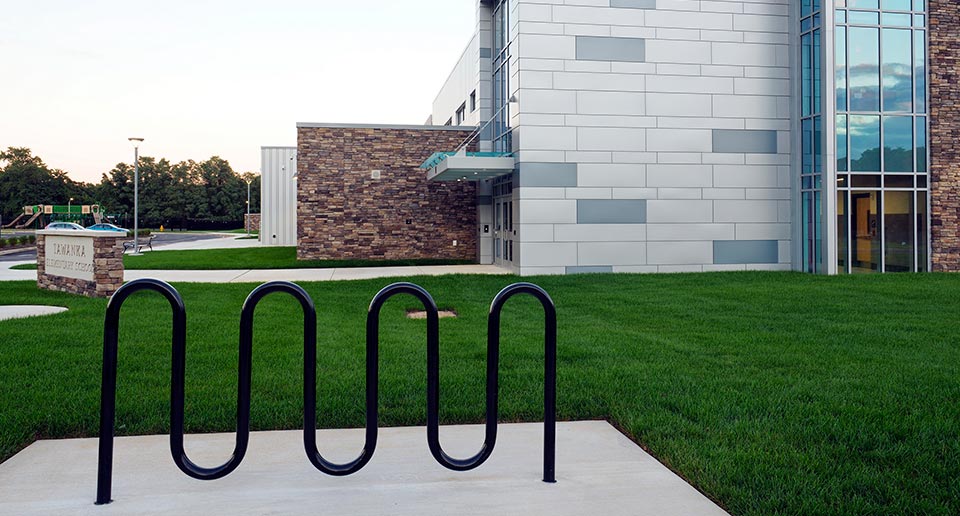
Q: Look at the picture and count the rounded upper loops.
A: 4